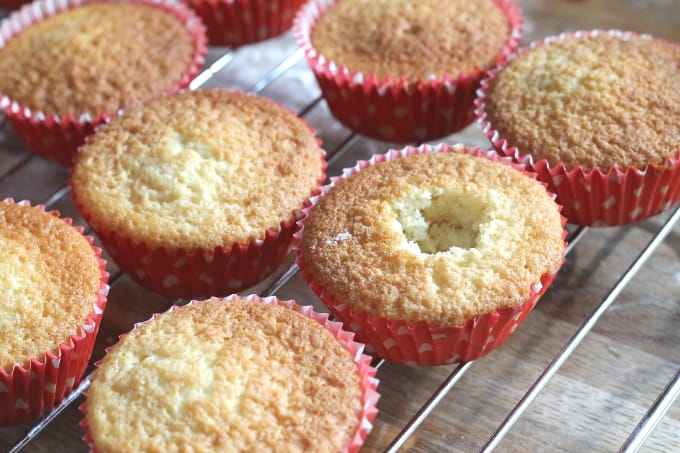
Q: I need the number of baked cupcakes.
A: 8